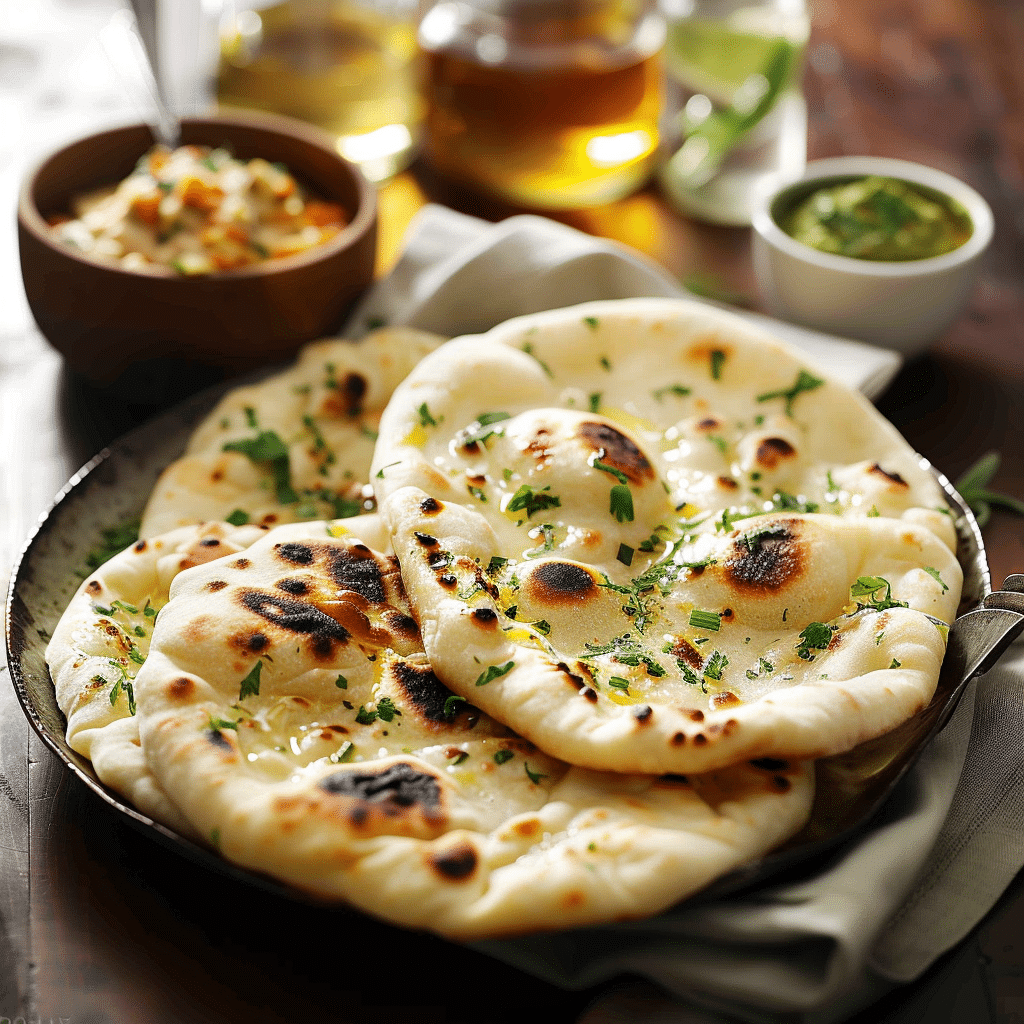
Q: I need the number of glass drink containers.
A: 3